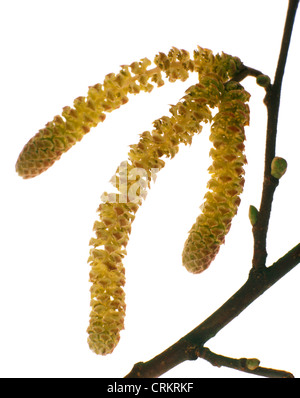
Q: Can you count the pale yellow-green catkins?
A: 3